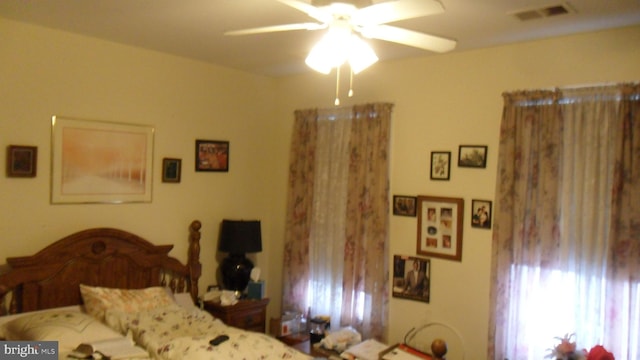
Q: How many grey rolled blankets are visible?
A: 0